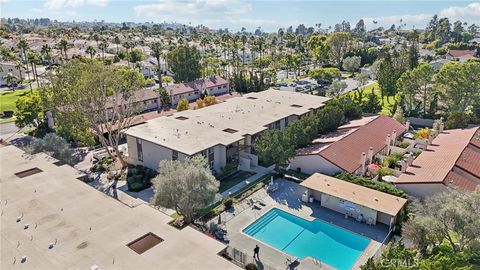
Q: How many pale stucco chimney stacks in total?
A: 10